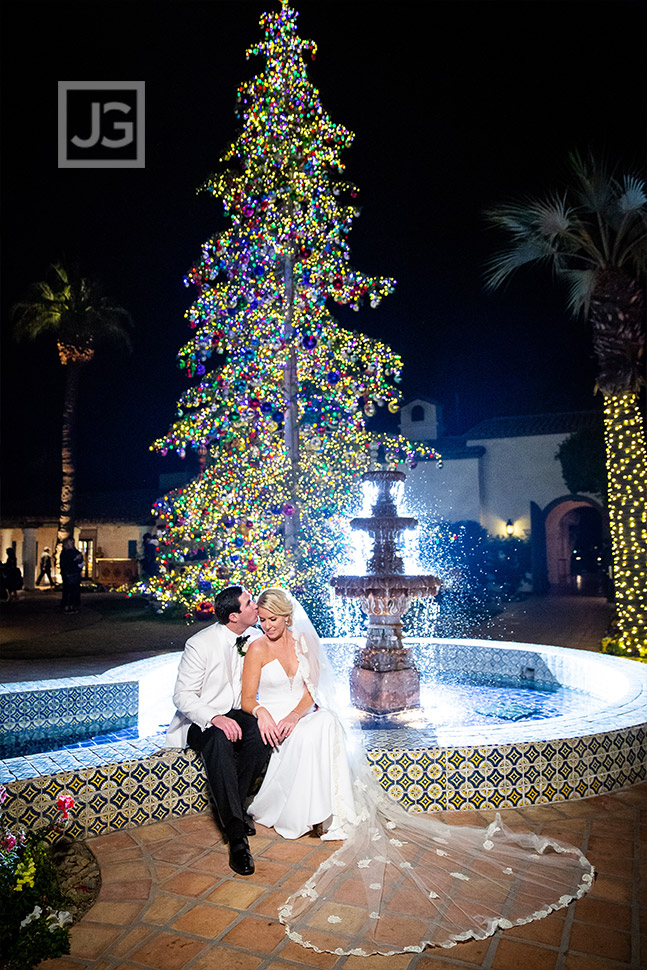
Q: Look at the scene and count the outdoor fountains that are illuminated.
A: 1